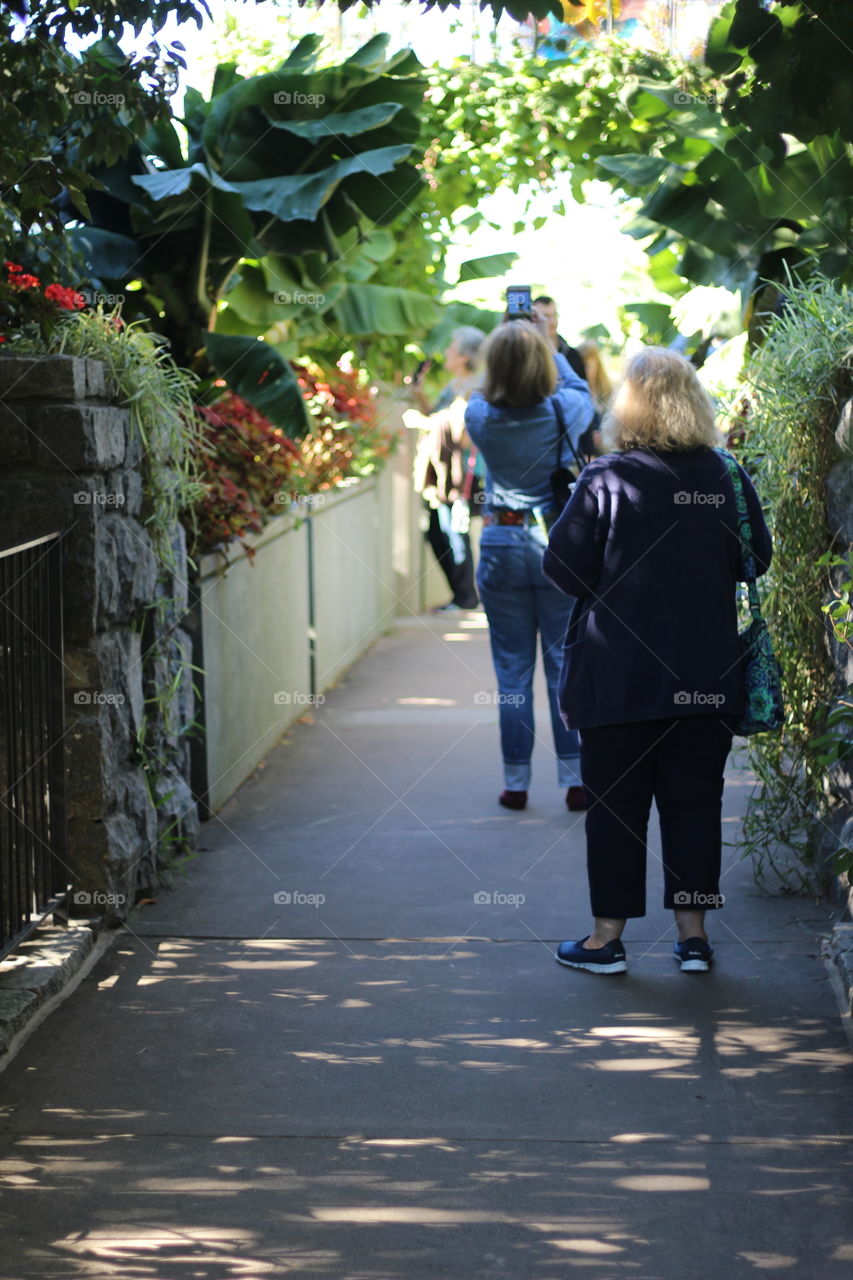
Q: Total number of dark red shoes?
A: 2